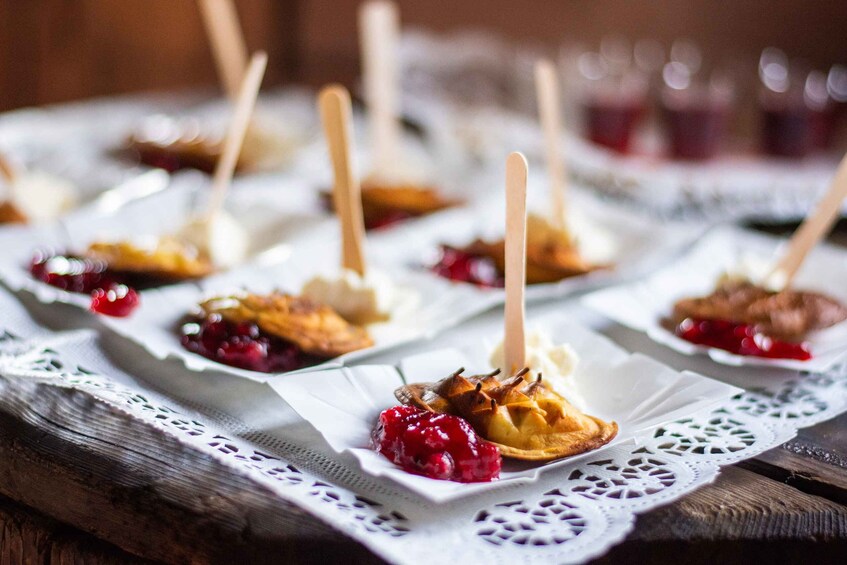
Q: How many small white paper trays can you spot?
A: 8